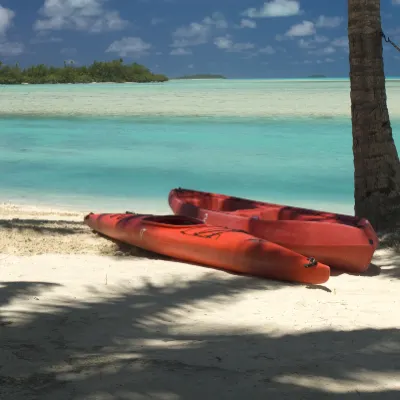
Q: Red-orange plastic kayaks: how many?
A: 2